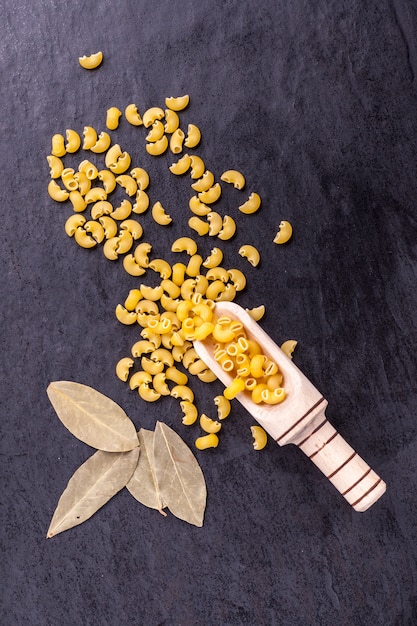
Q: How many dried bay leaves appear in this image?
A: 4